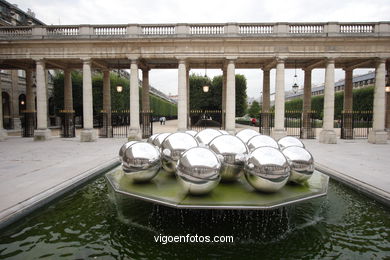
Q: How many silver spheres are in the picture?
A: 15